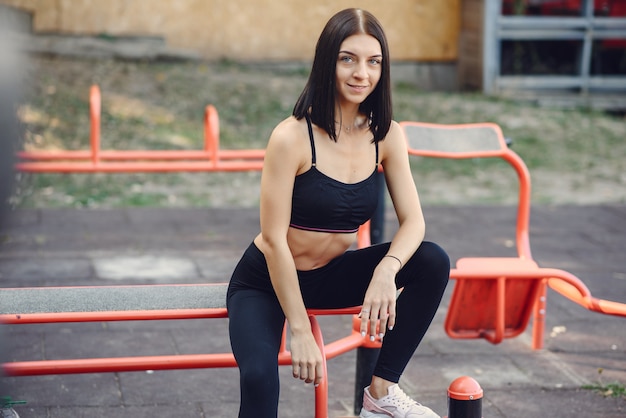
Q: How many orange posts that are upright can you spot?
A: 2